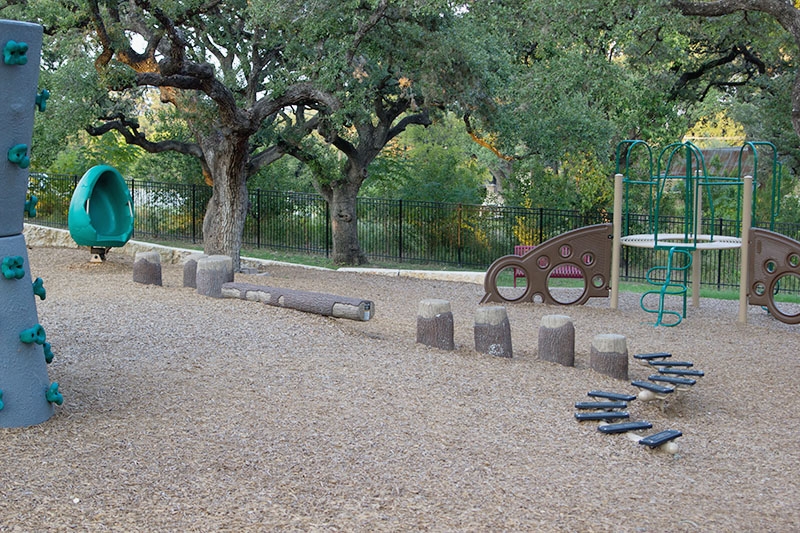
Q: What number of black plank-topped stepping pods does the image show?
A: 10